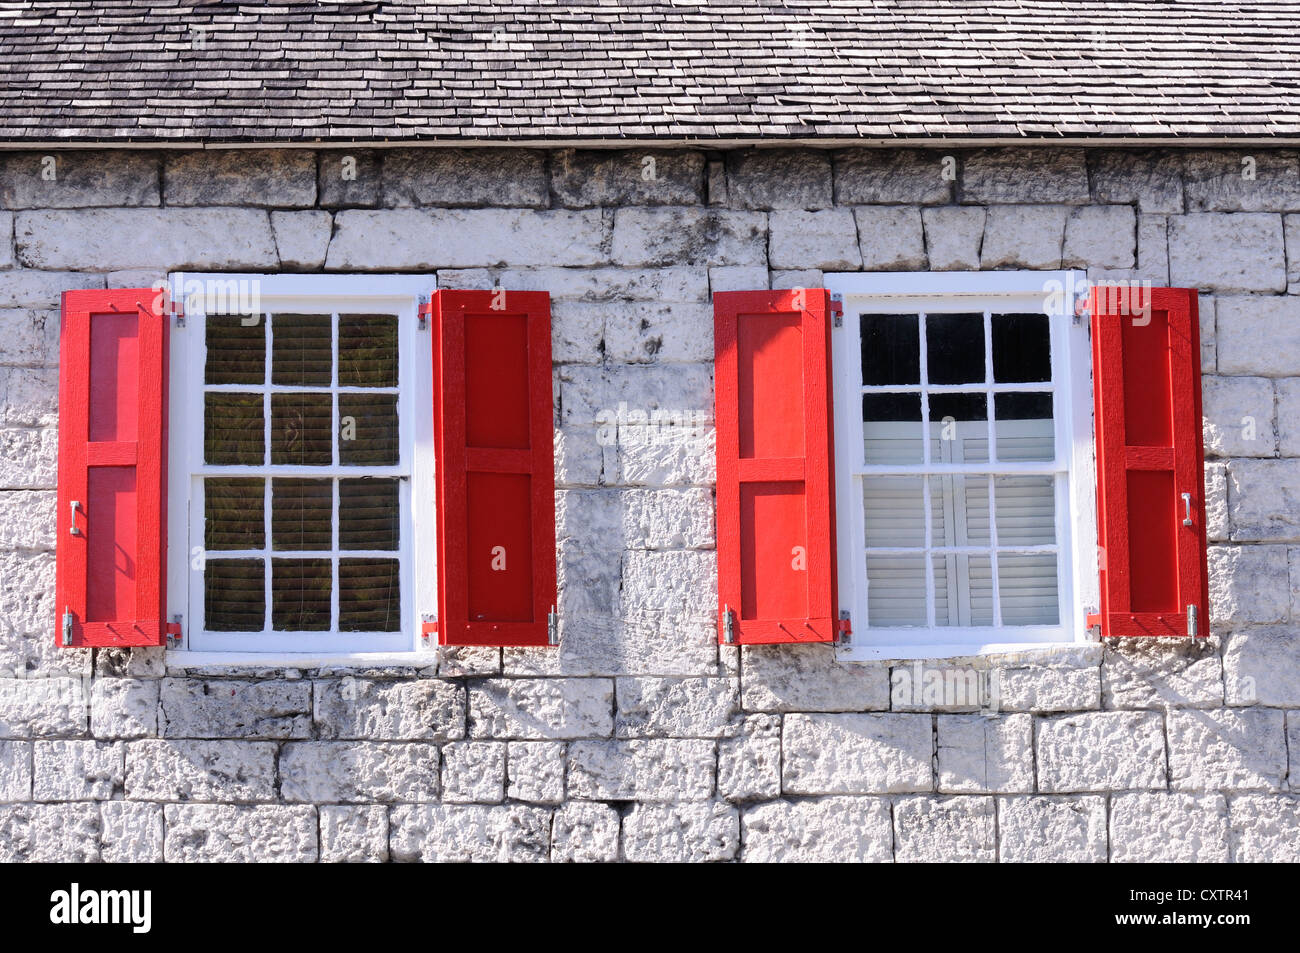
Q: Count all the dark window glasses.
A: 15